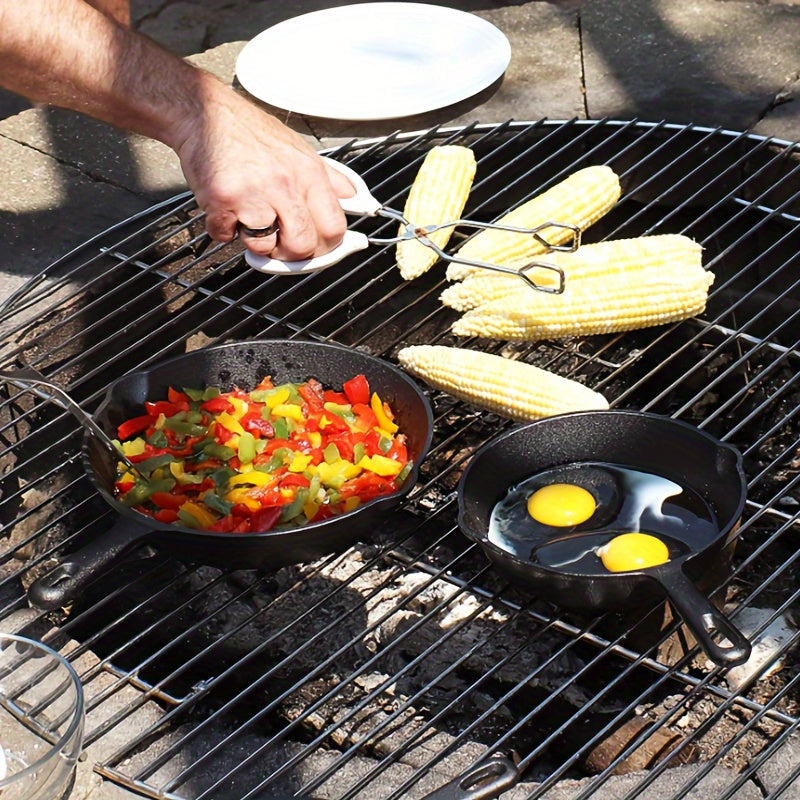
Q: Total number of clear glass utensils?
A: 1